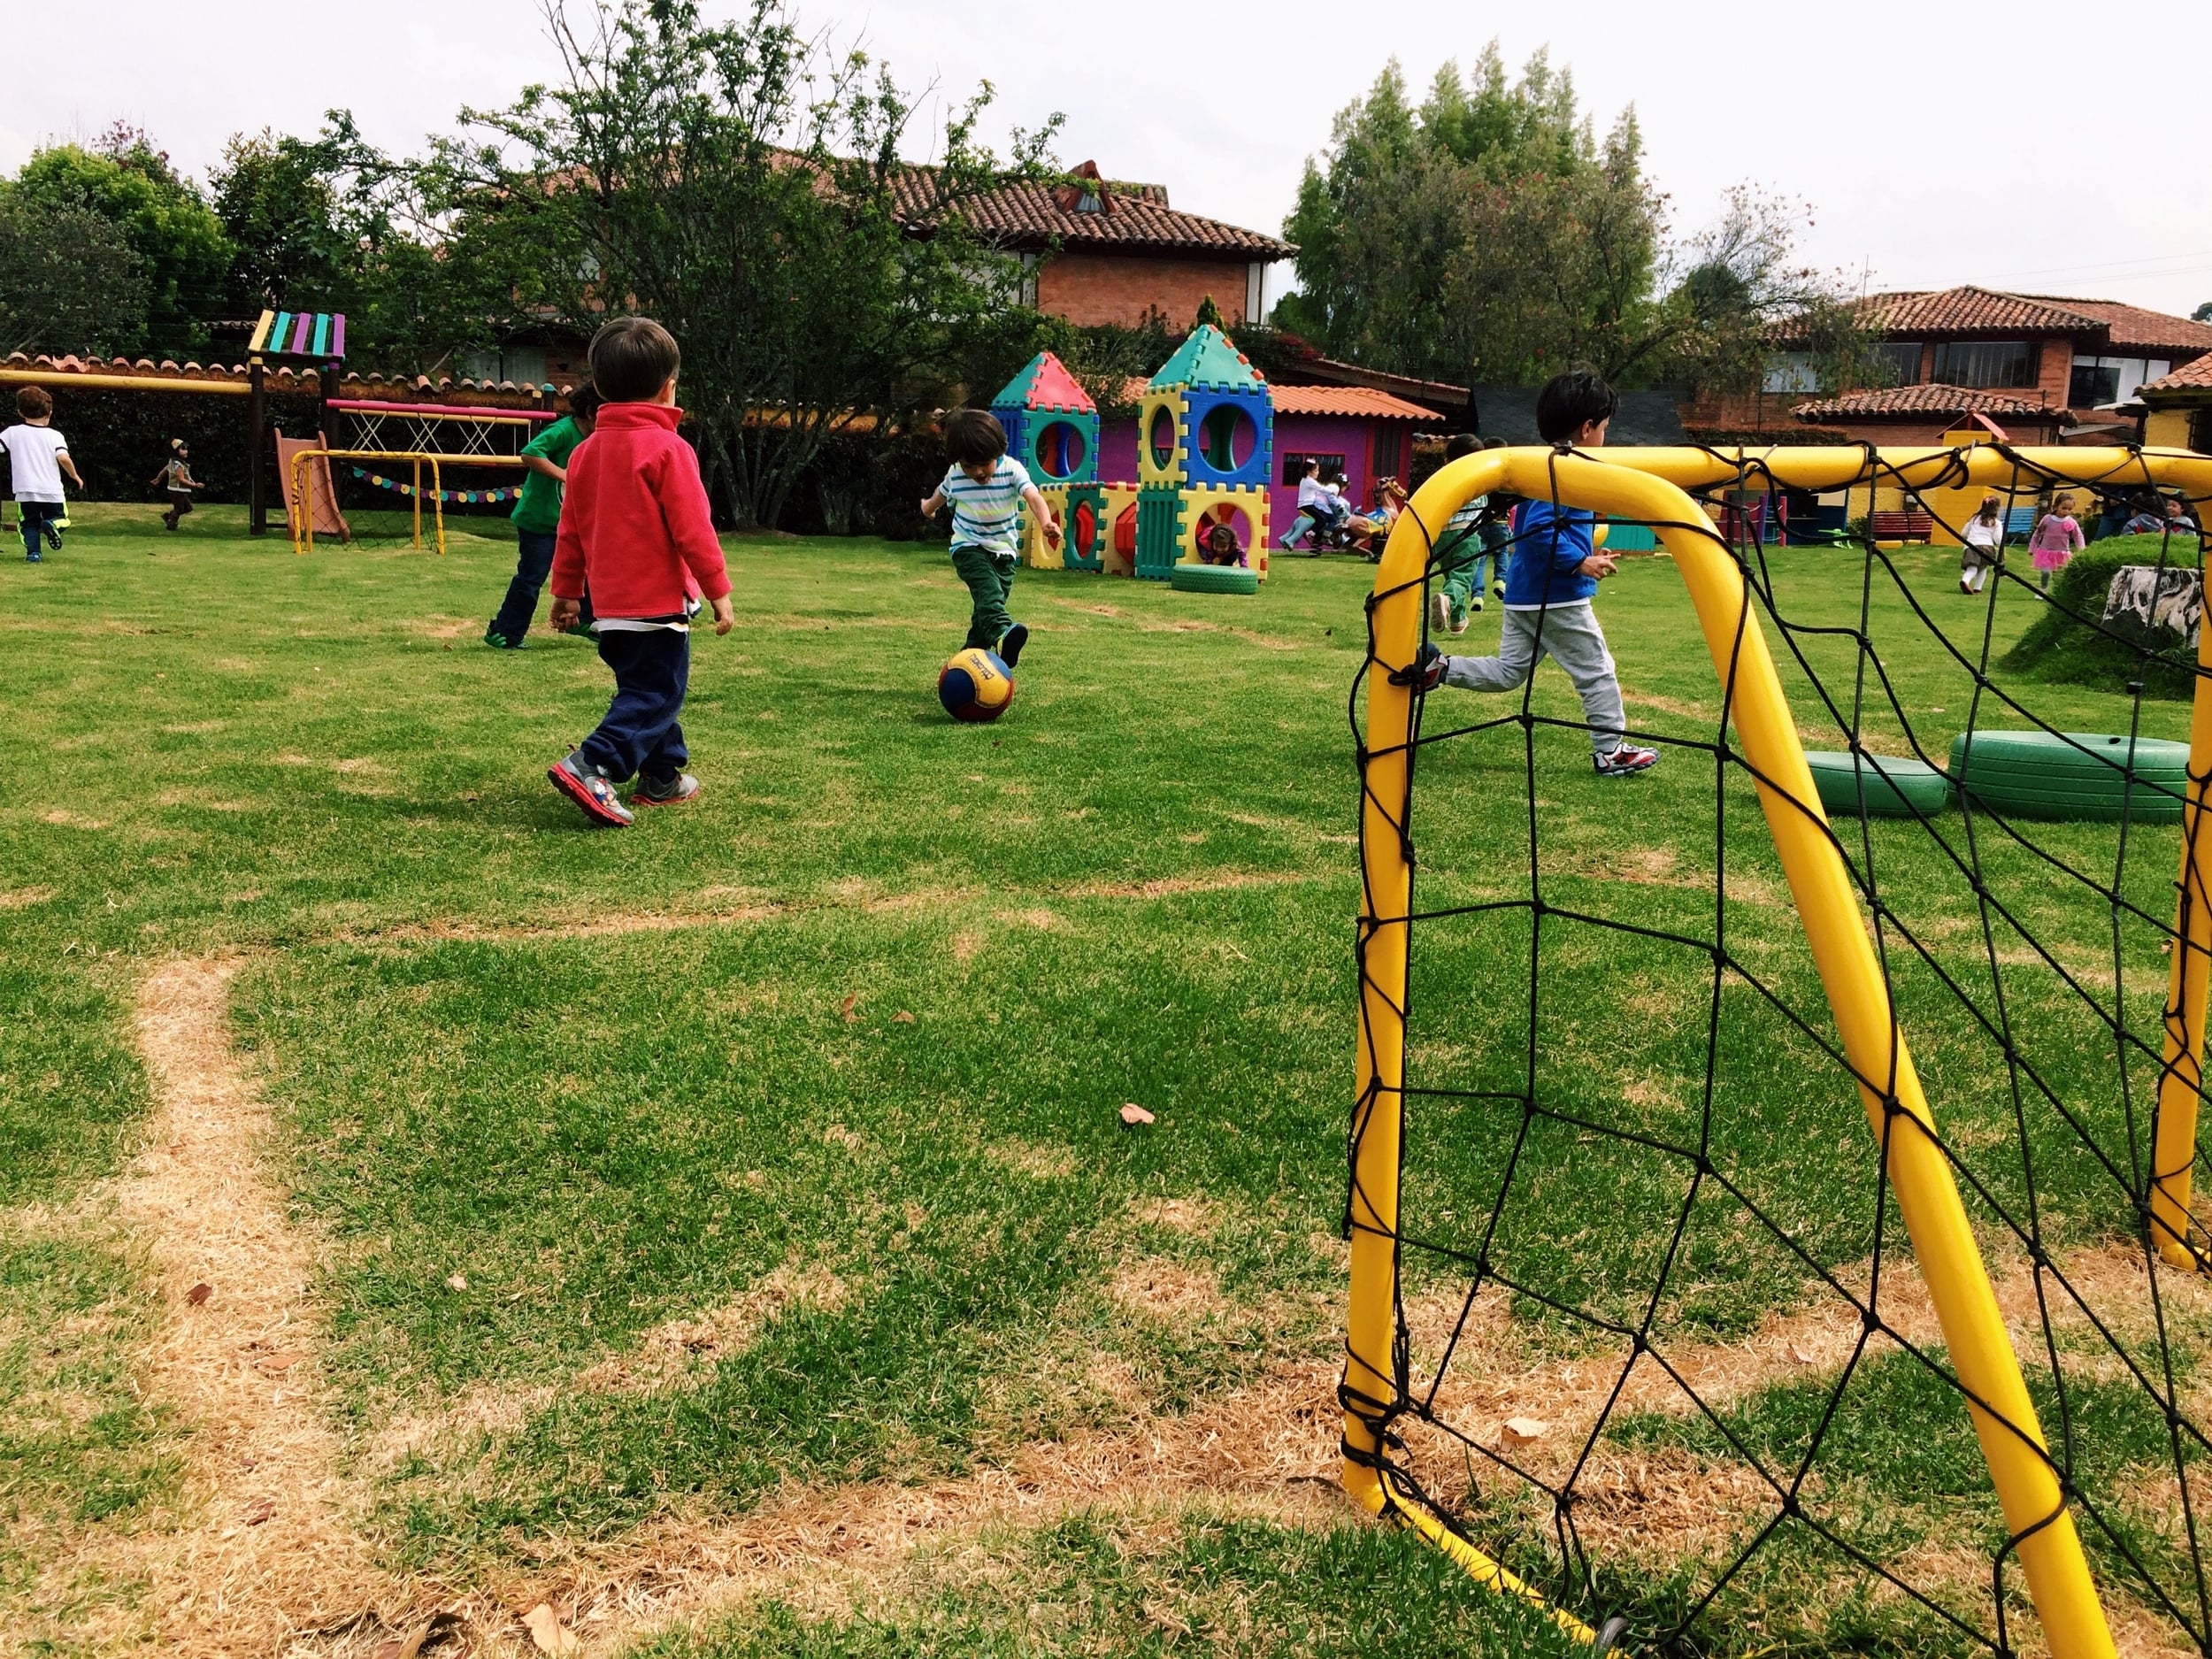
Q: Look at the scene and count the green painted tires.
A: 3